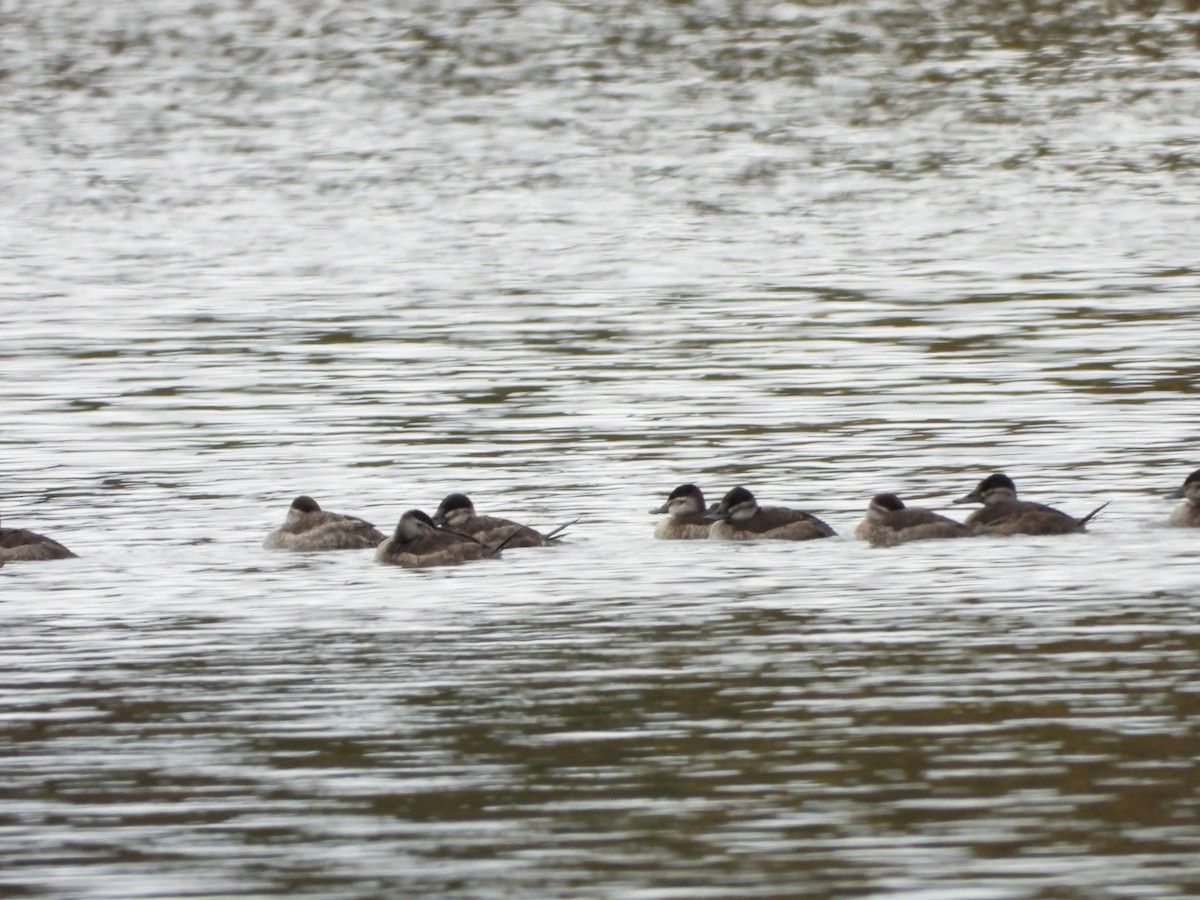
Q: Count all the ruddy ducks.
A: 9